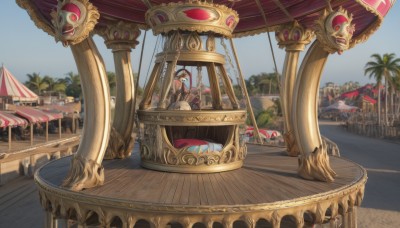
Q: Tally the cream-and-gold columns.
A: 4